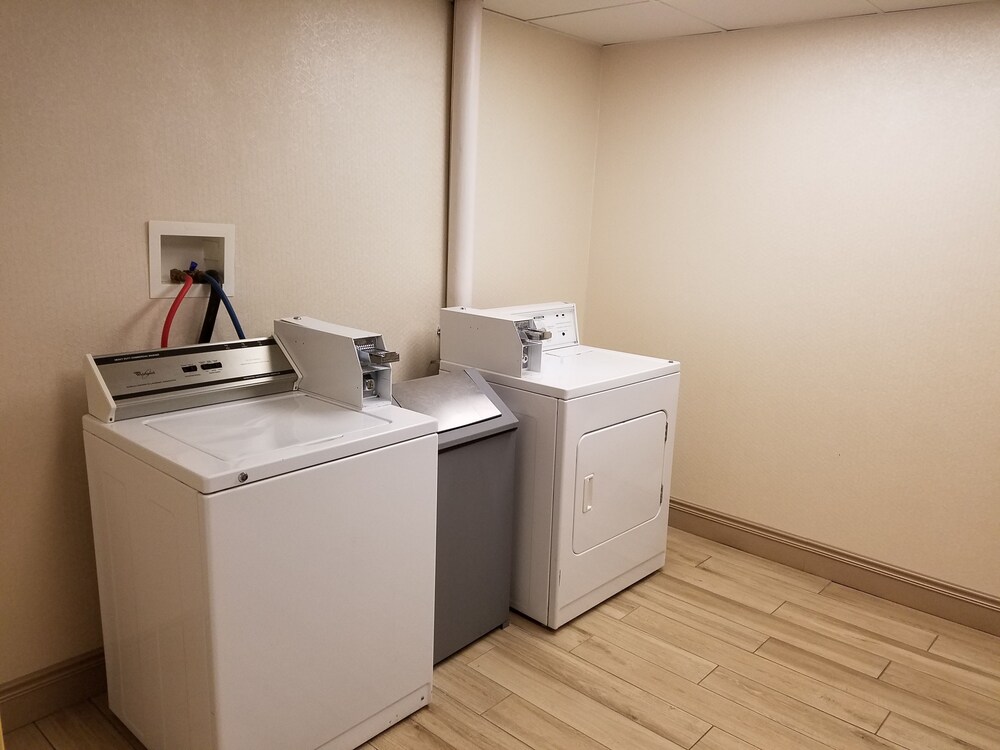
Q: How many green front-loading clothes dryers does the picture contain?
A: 0